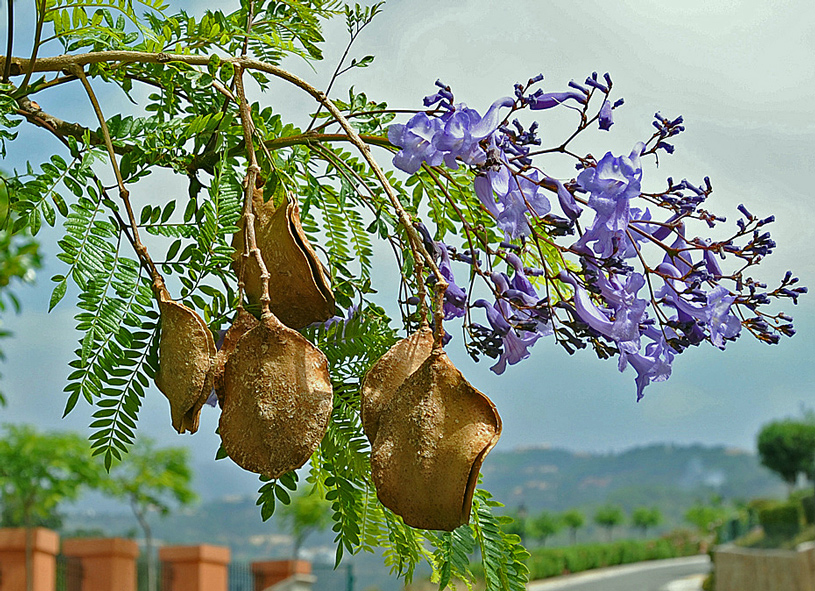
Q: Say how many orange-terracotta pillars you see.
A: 4